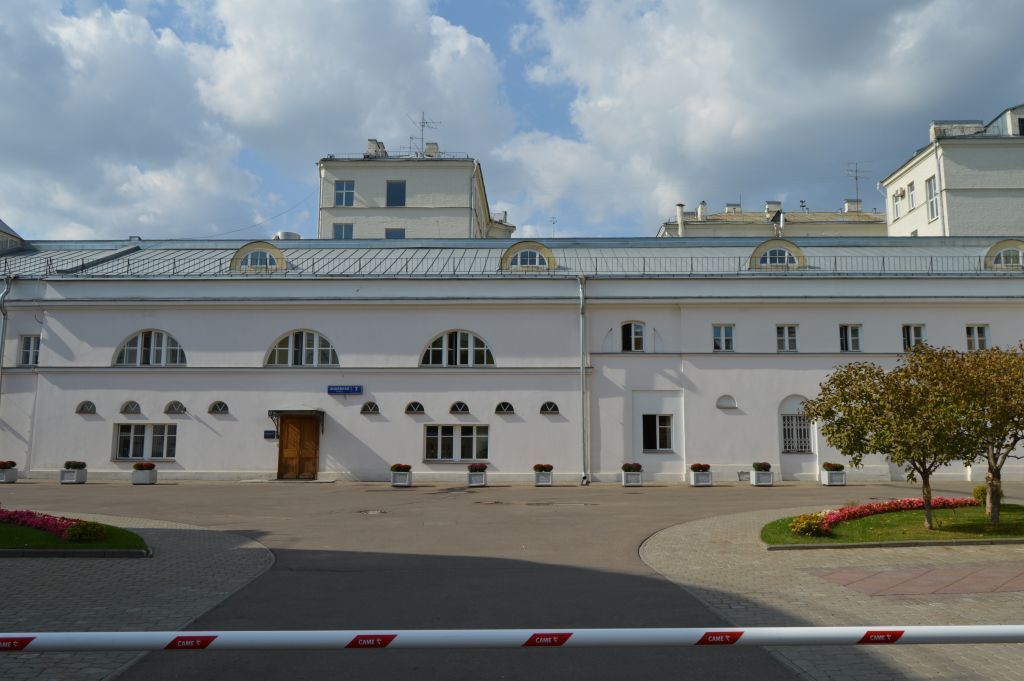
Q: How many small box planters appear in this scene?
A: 10